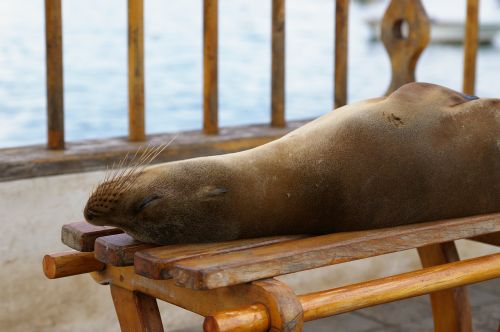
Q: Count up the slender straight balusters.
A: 6